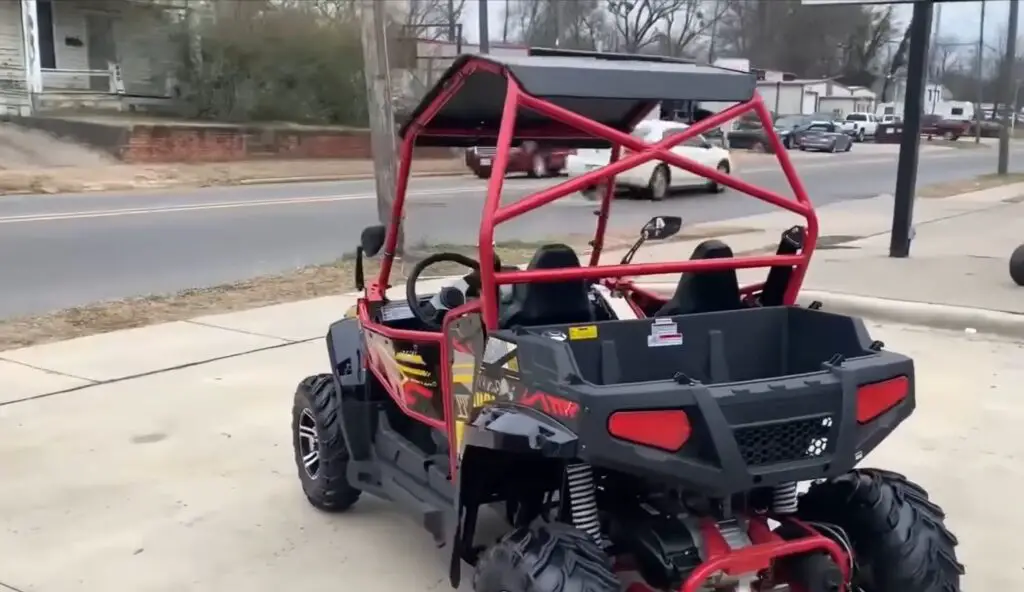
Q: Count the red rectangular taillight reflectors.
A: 2